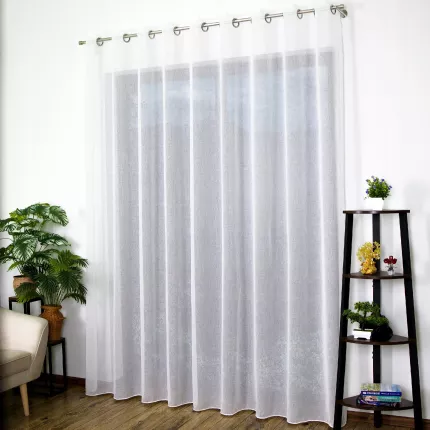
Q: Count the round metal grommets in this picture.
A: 9